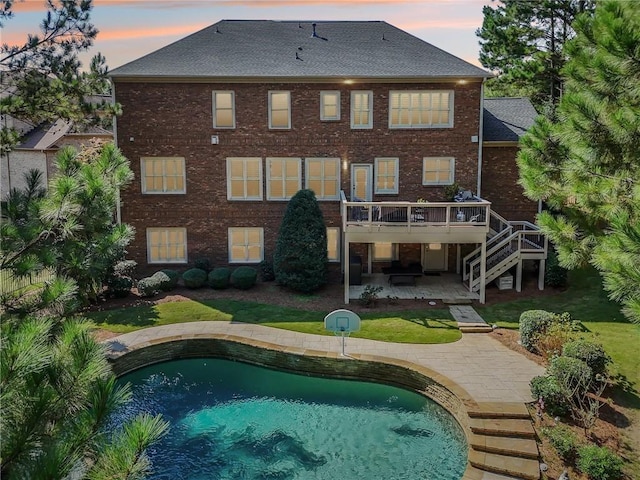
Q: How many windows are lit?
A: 15